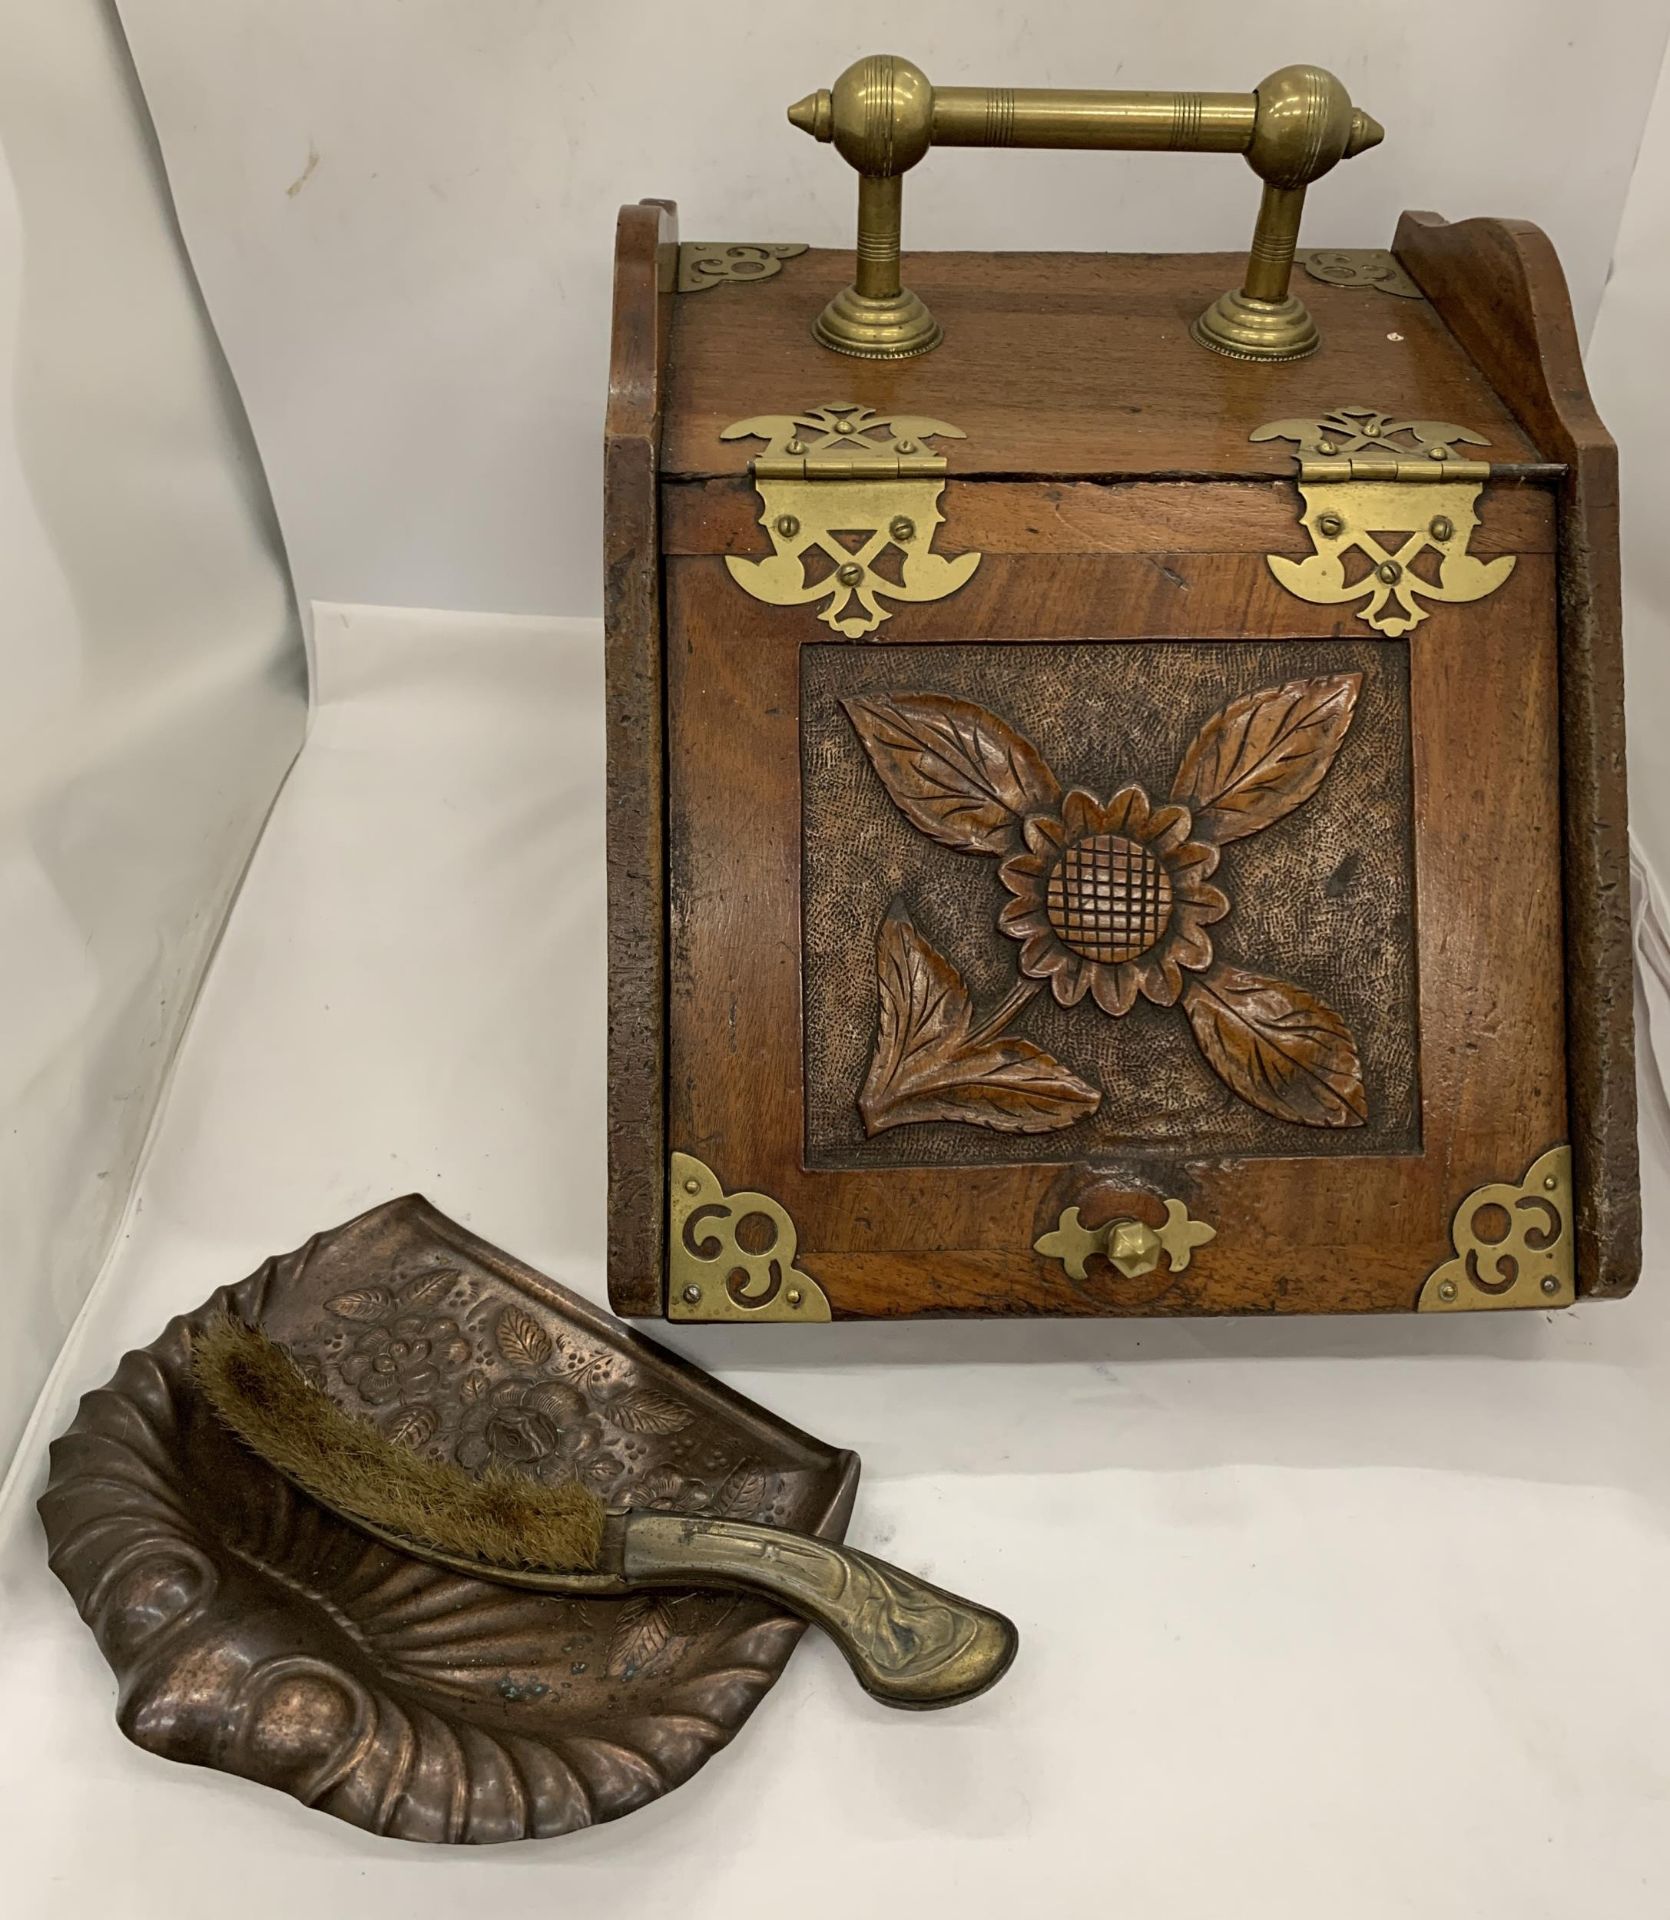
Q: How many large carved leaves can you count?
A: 5